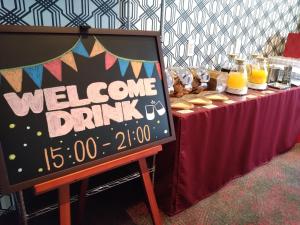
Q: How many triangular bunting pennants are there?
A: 11